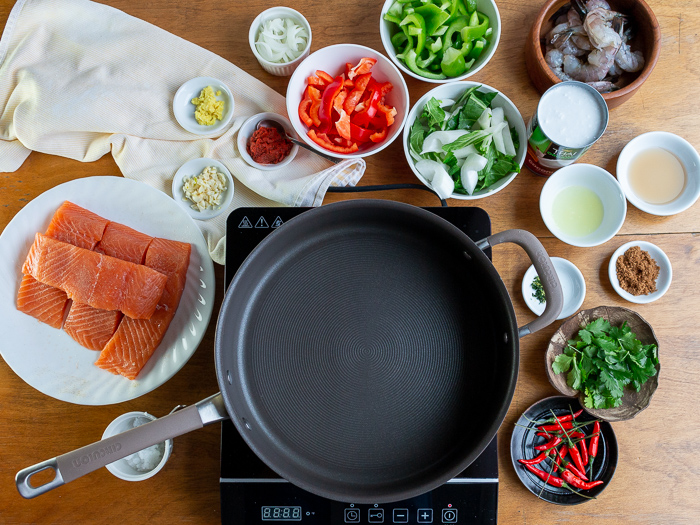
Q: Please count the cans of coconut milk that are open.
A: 1